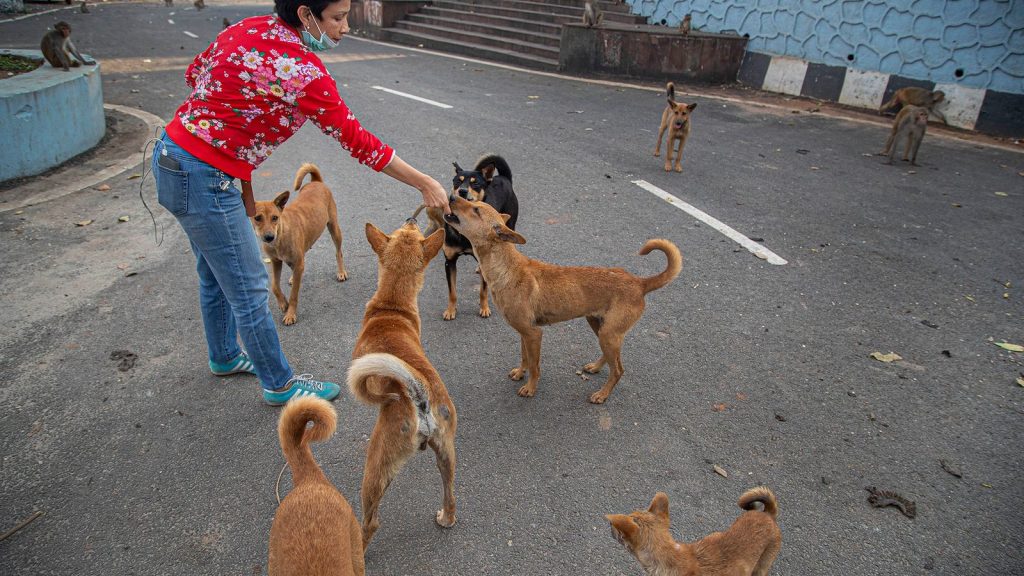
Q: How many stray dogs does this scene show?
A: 7